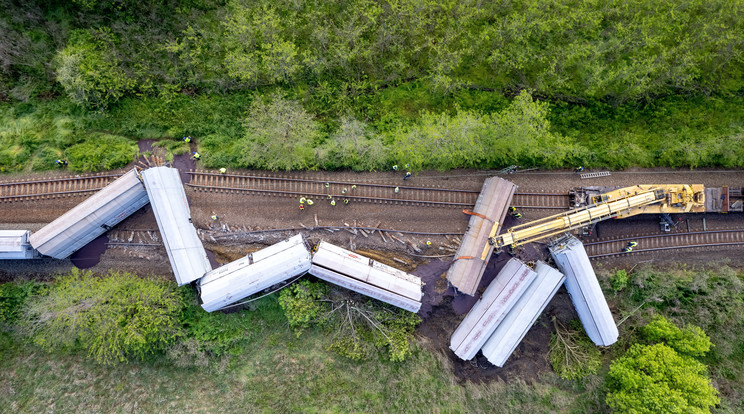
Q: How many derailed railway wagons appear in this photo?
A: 8